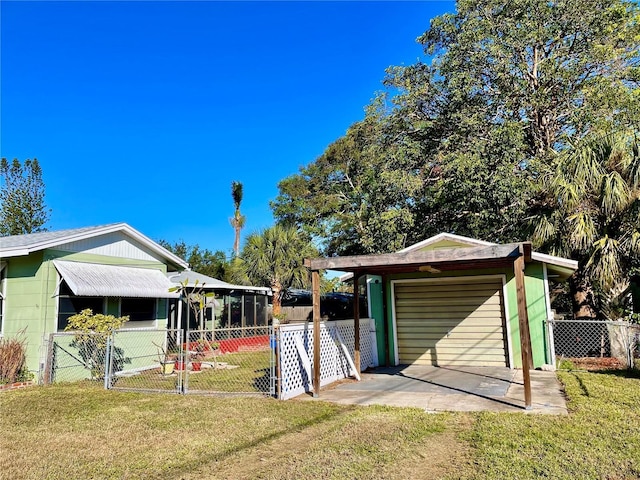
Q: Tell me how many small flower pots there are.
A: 3